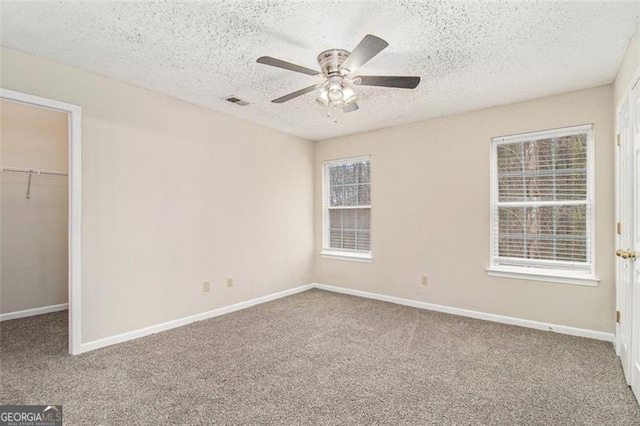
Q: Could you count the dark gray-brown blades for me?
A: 5